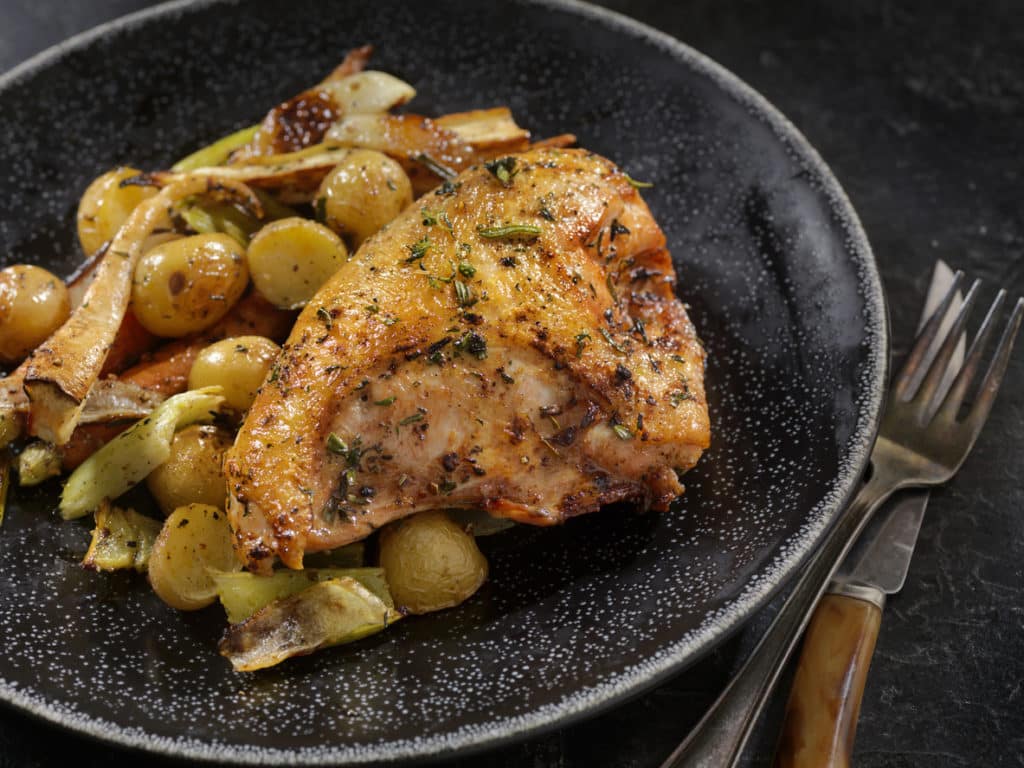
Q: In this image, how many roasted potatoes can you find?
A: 9